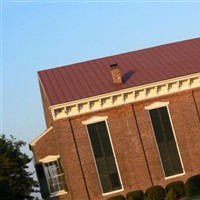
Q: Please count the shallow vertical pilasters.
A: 3